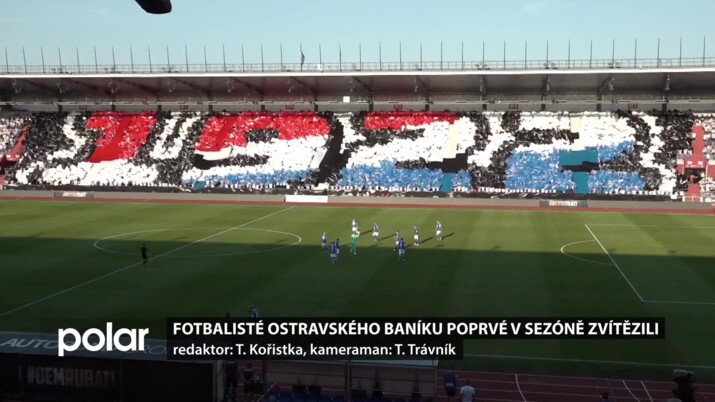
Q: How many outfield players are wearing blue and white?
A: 9